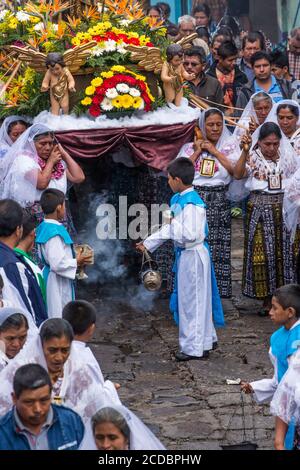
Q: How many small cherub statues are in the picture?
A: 2